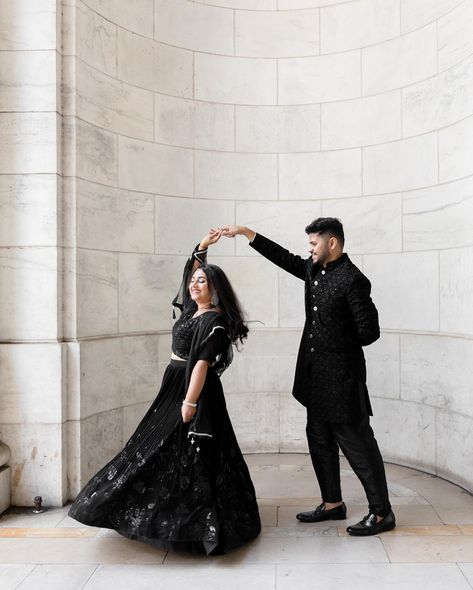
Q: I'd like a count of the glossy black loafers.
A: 2